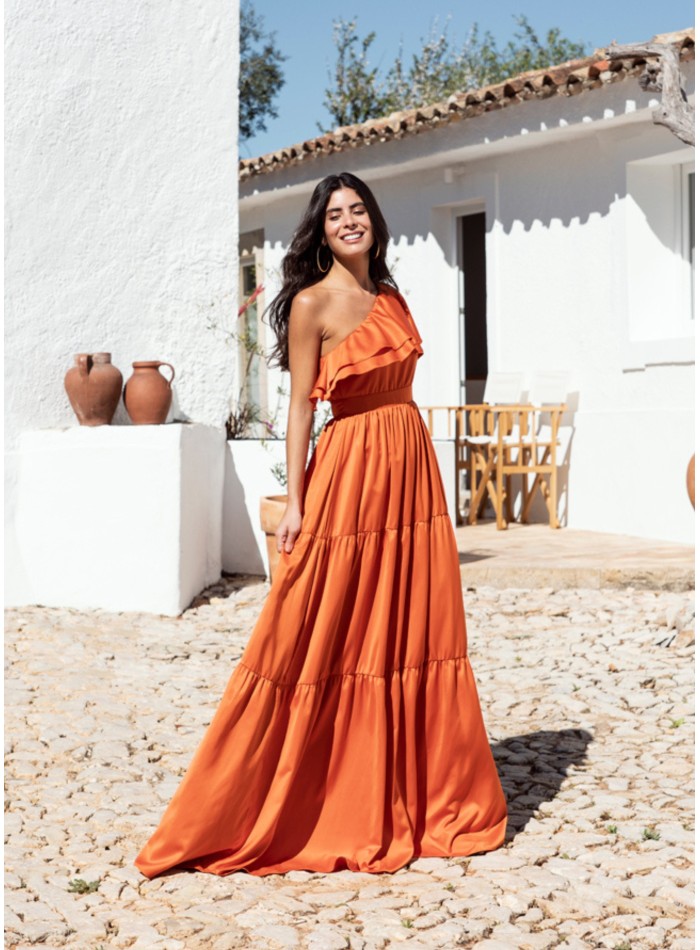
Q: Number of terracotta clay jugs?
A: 2